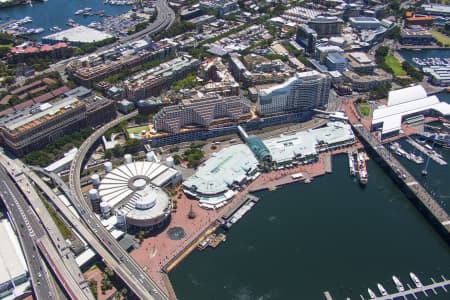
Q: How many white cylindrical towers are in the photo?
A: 7